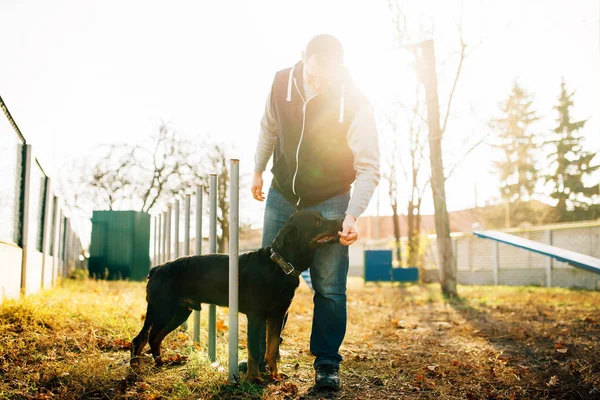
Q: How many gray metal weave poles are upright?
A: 9